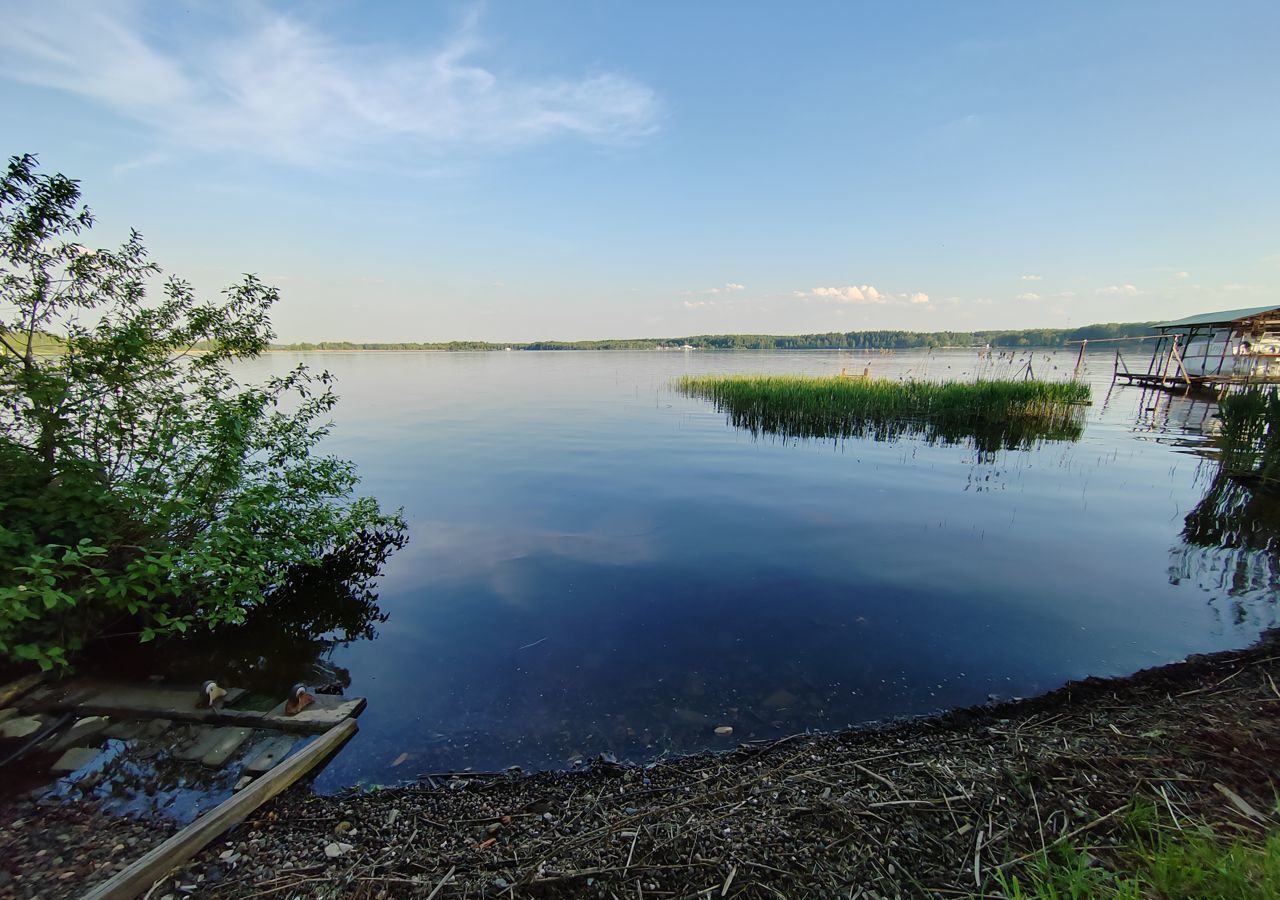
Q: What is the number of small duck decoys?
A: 2